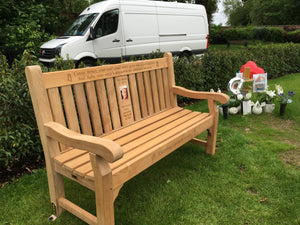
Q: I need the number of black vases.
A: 2